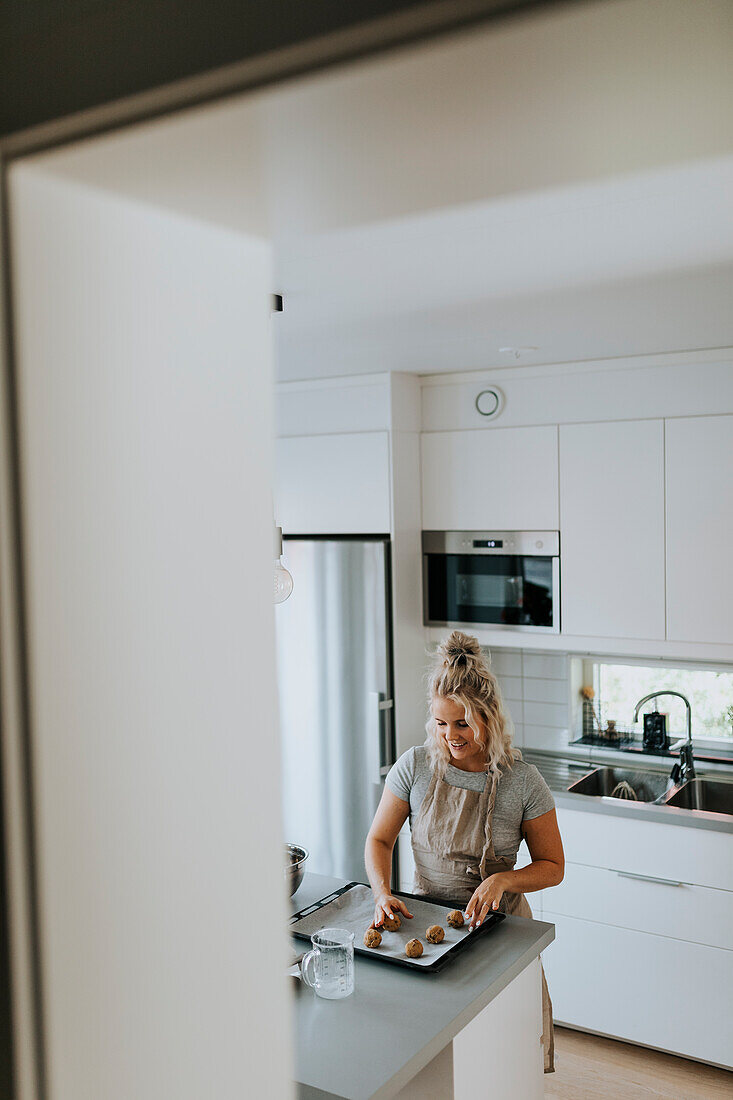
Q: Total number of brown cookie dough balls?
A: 5